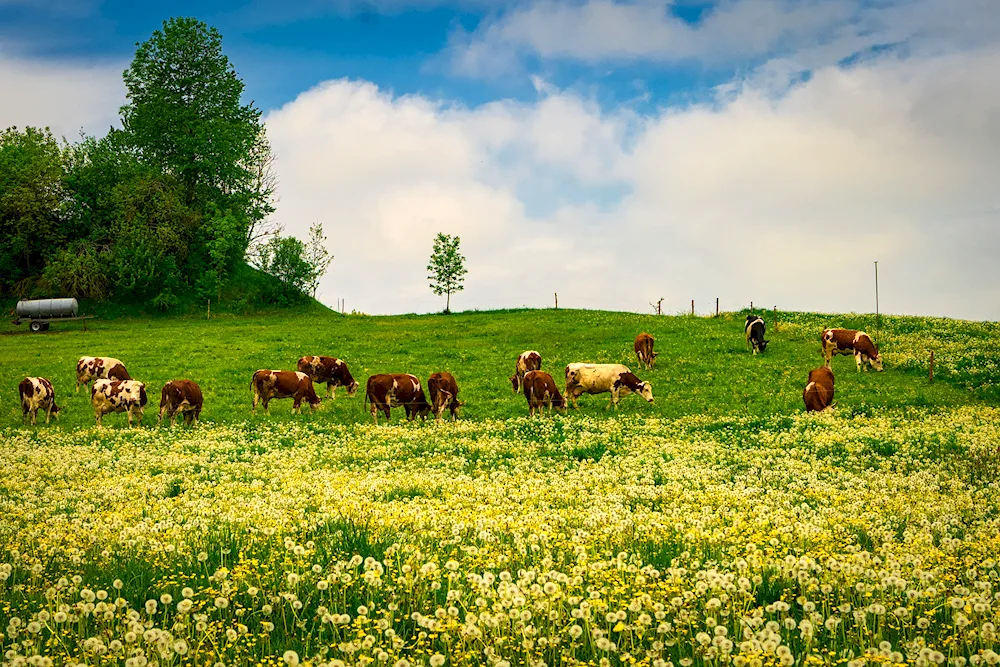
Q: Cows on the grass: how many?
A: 15